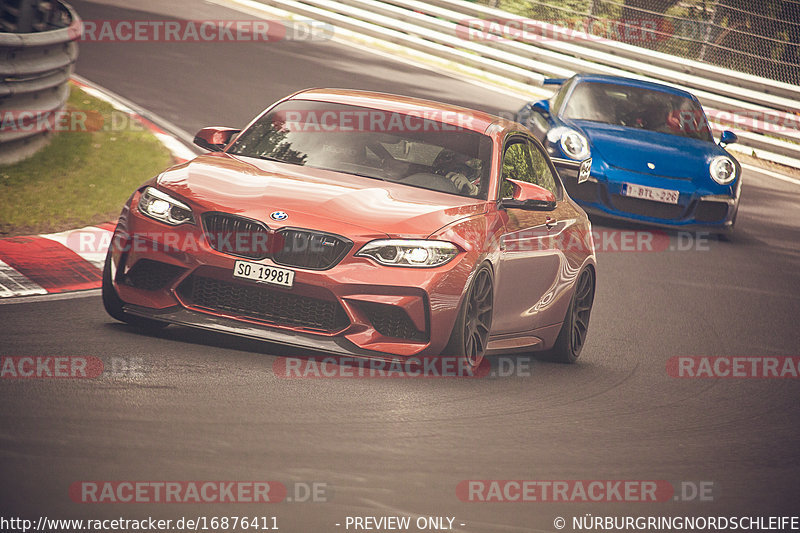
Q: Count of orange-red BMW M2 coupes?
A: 1